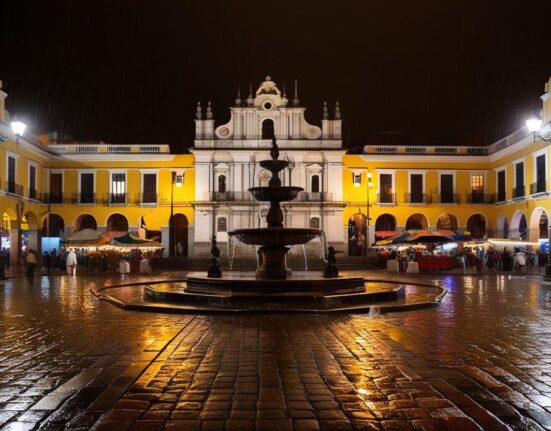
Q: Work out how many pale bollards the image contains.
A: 4